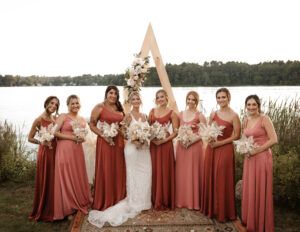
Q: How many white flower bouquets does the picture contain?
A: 8